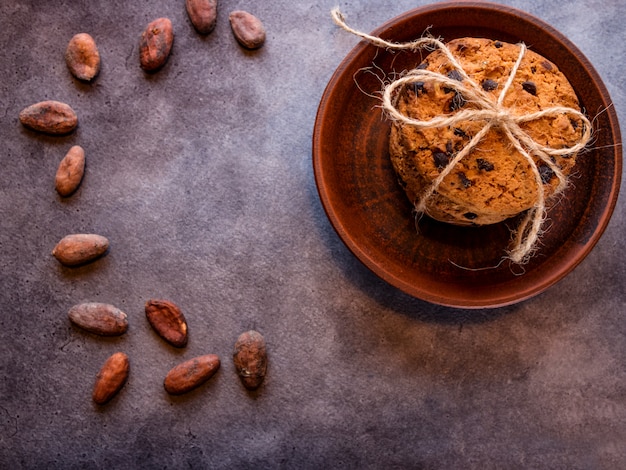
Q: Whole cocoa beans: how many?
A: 12